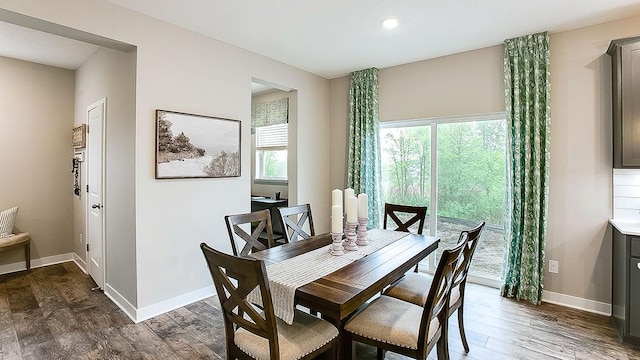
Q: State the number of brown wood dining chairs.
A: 6